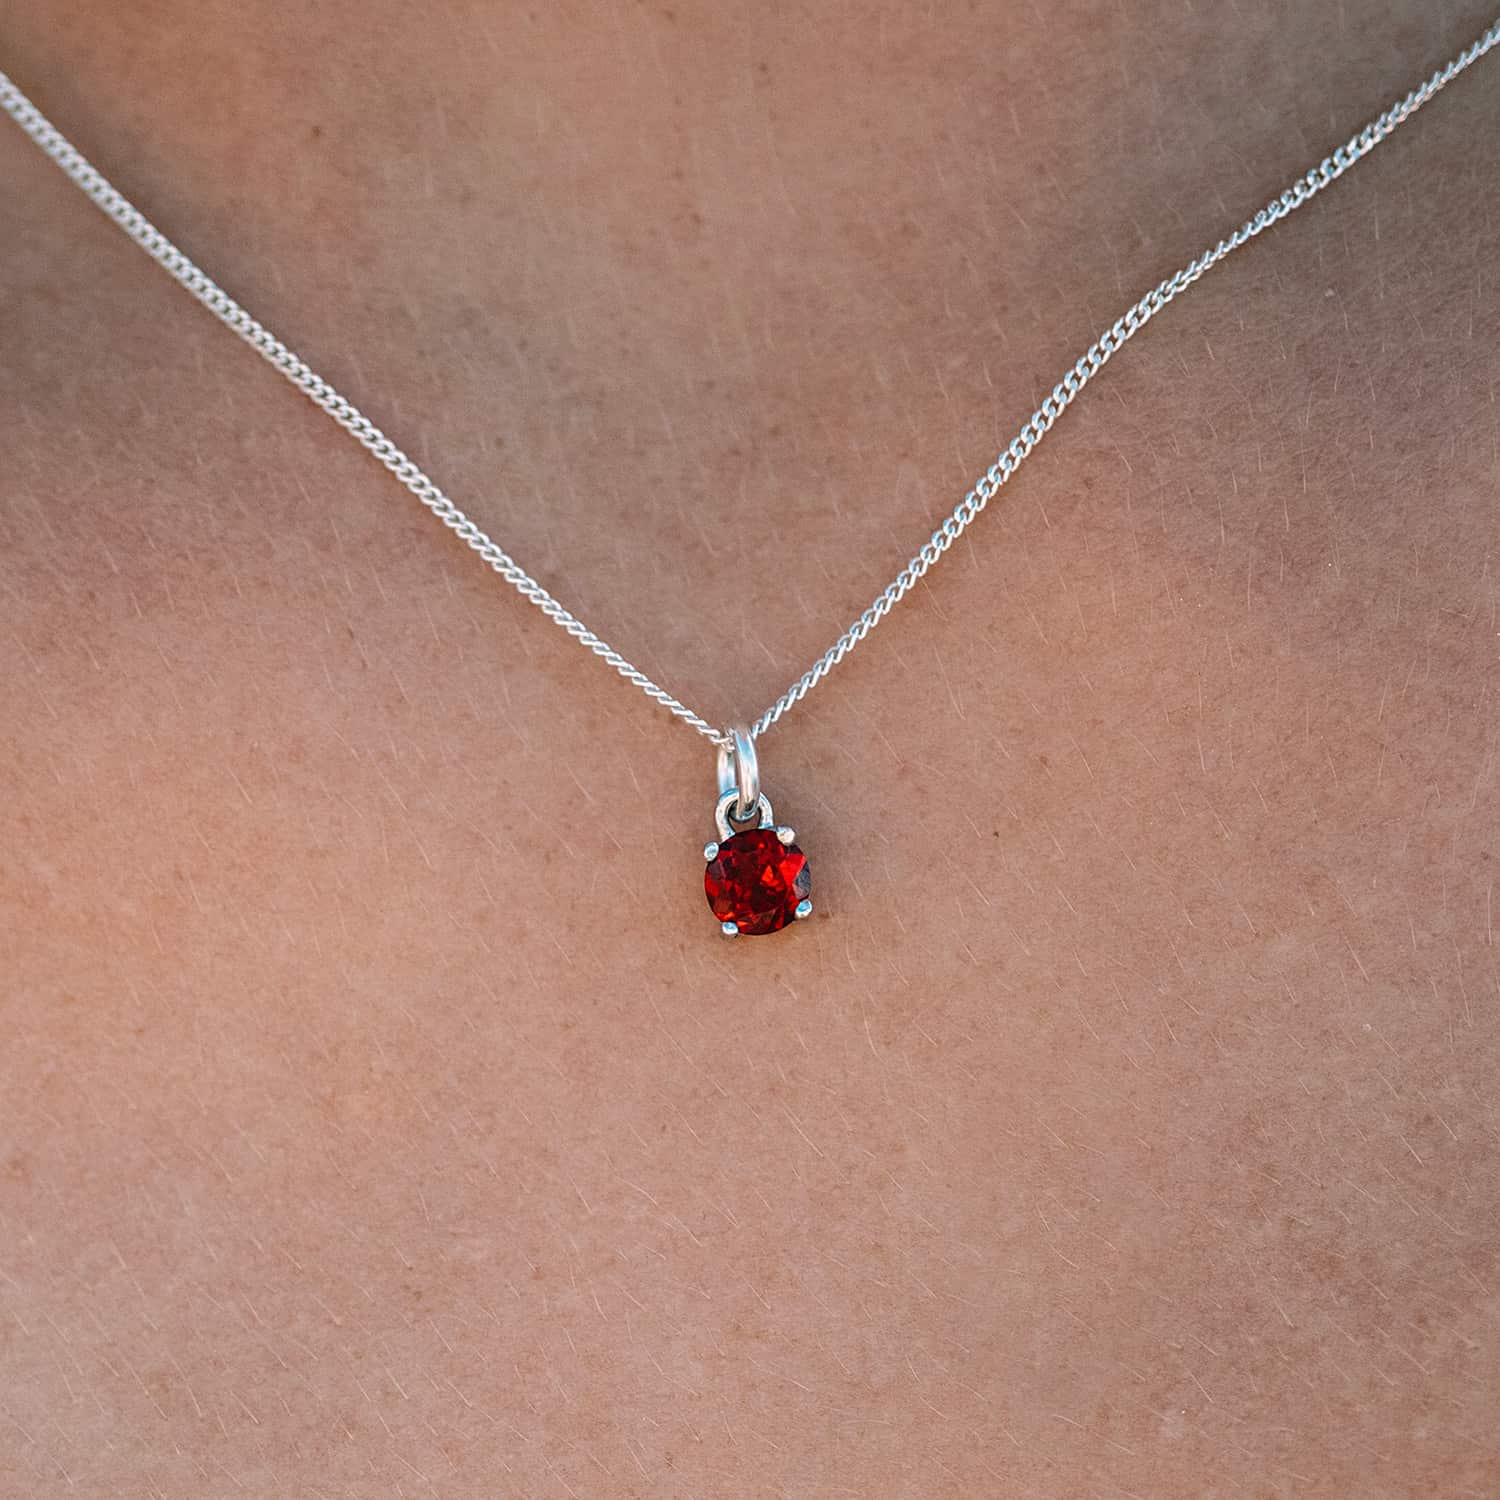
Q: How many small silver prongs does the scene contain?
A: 4